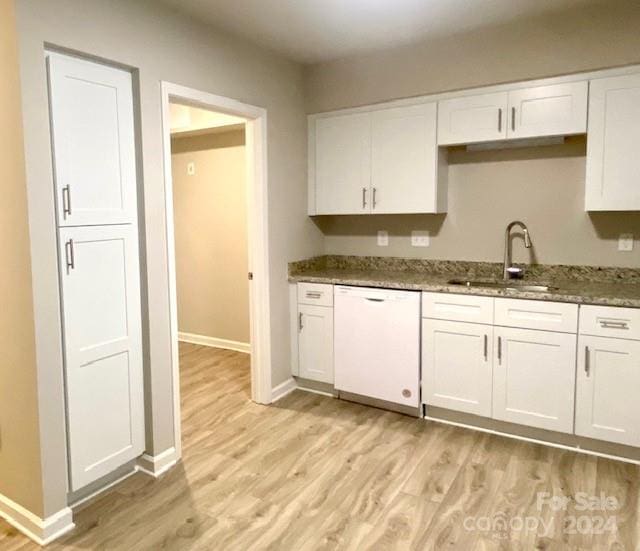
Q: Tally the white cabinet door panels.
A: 11